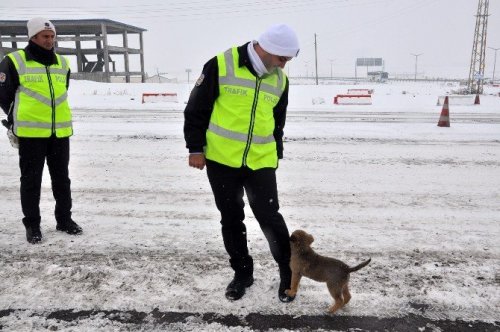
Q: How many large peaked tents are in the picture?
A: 0